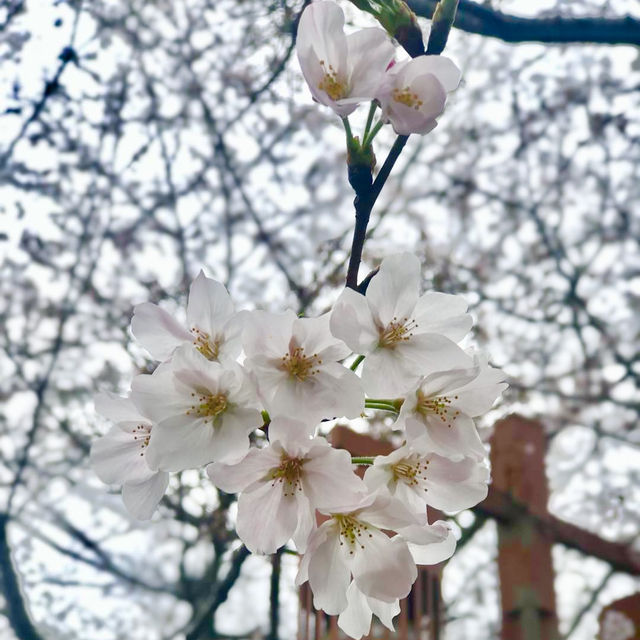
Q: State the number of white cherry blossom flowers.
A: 11